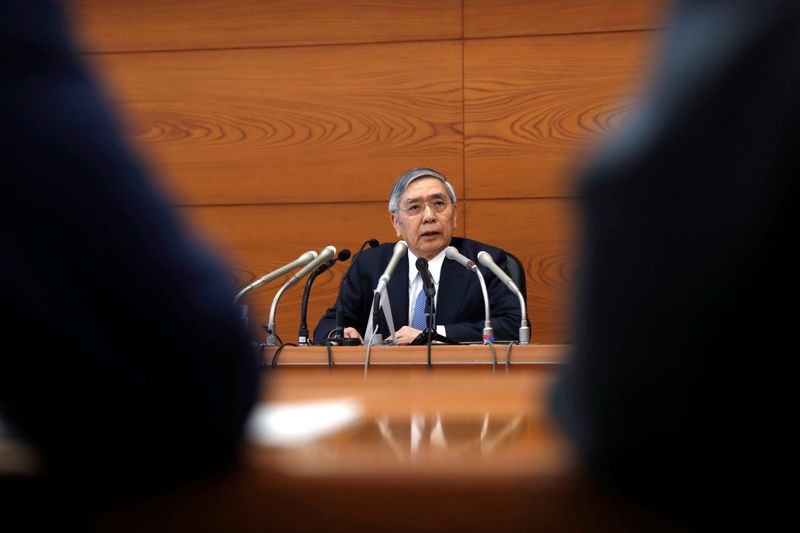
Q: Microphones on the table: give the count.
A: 8